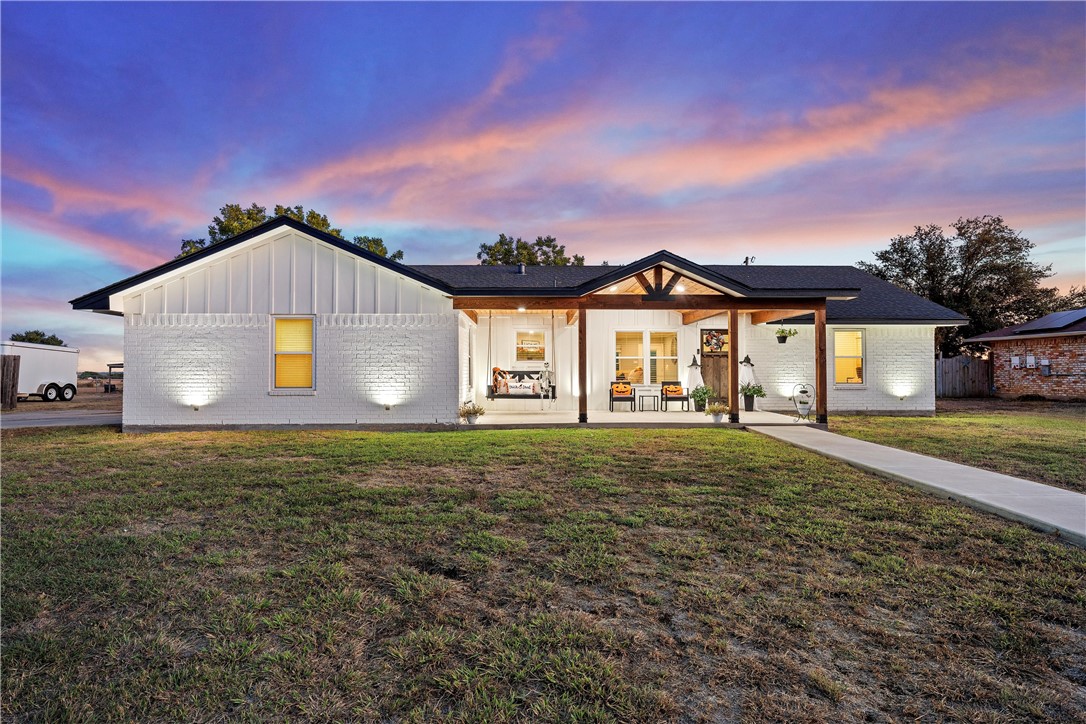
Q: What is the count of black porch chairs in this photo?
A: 2